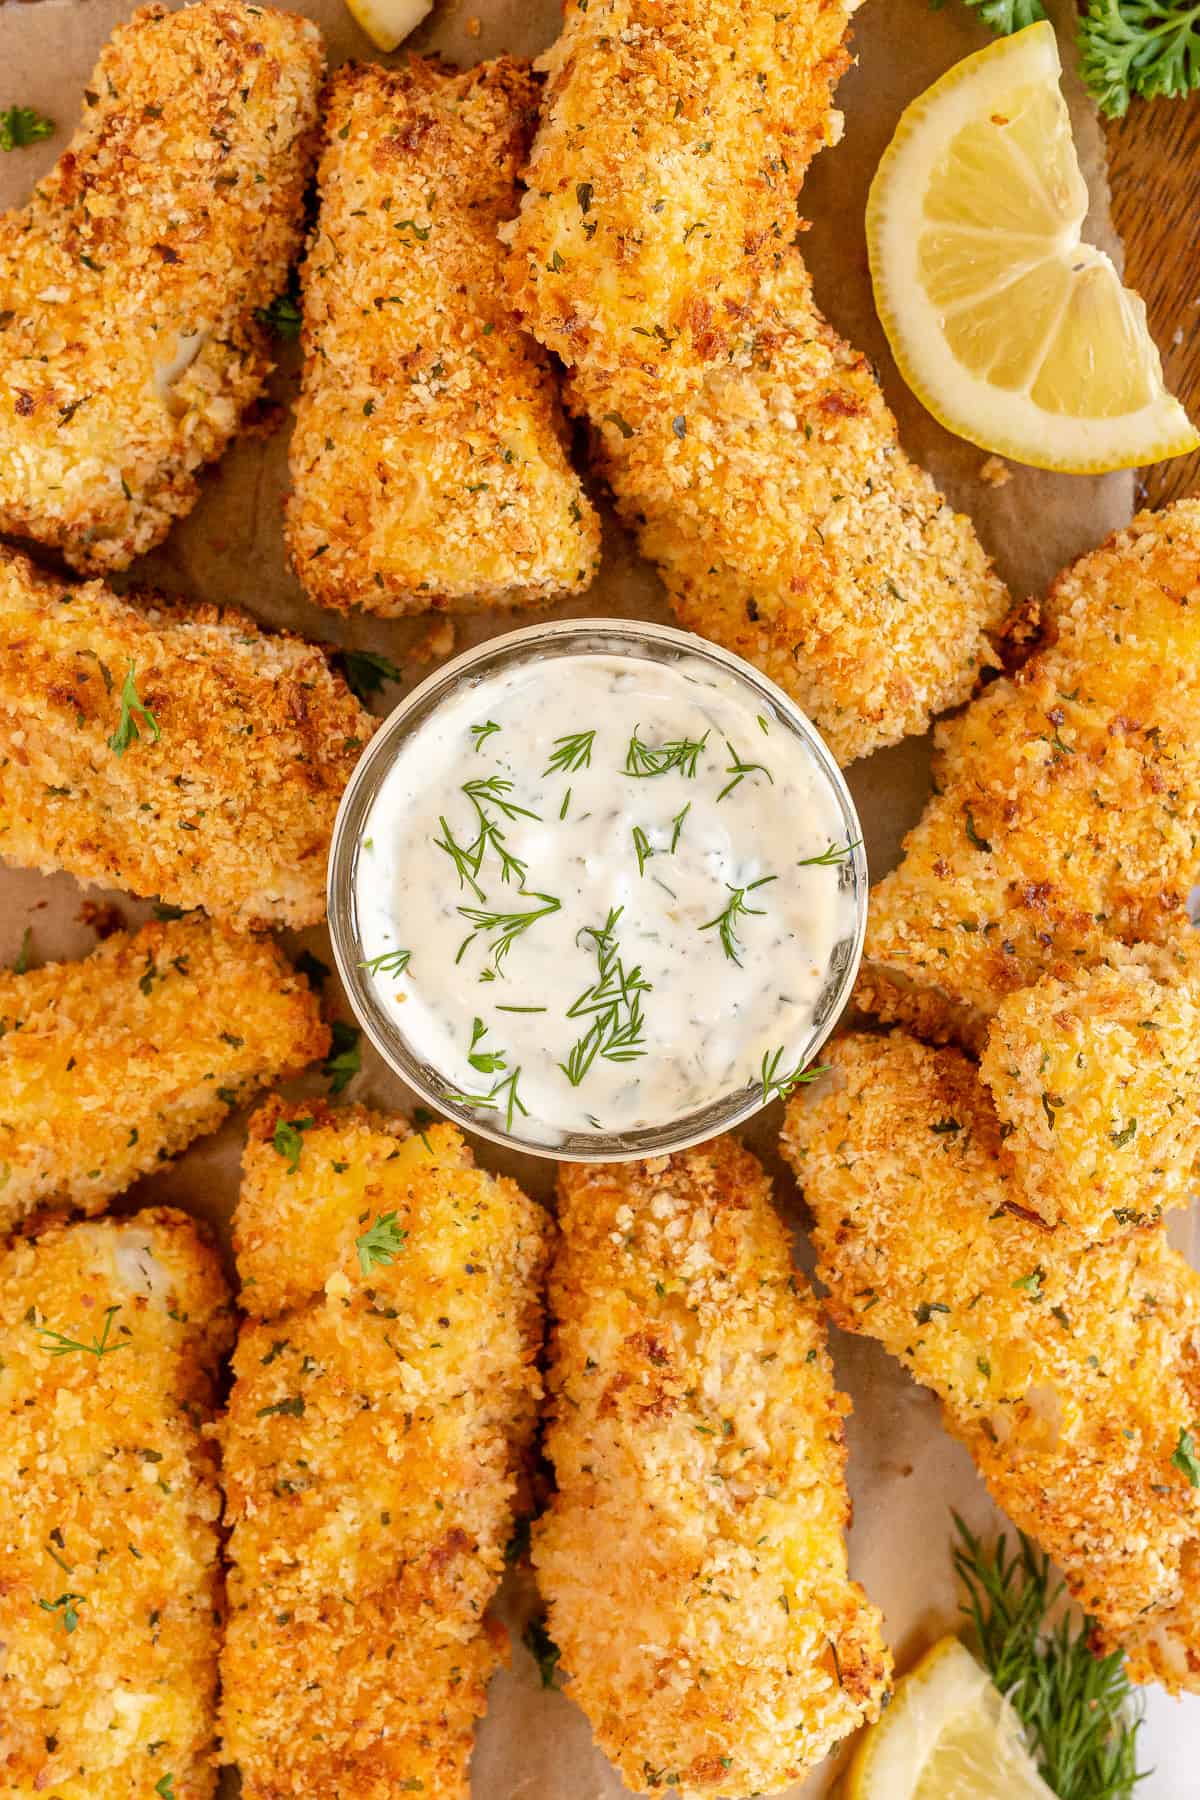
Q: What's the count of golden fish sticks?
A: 12